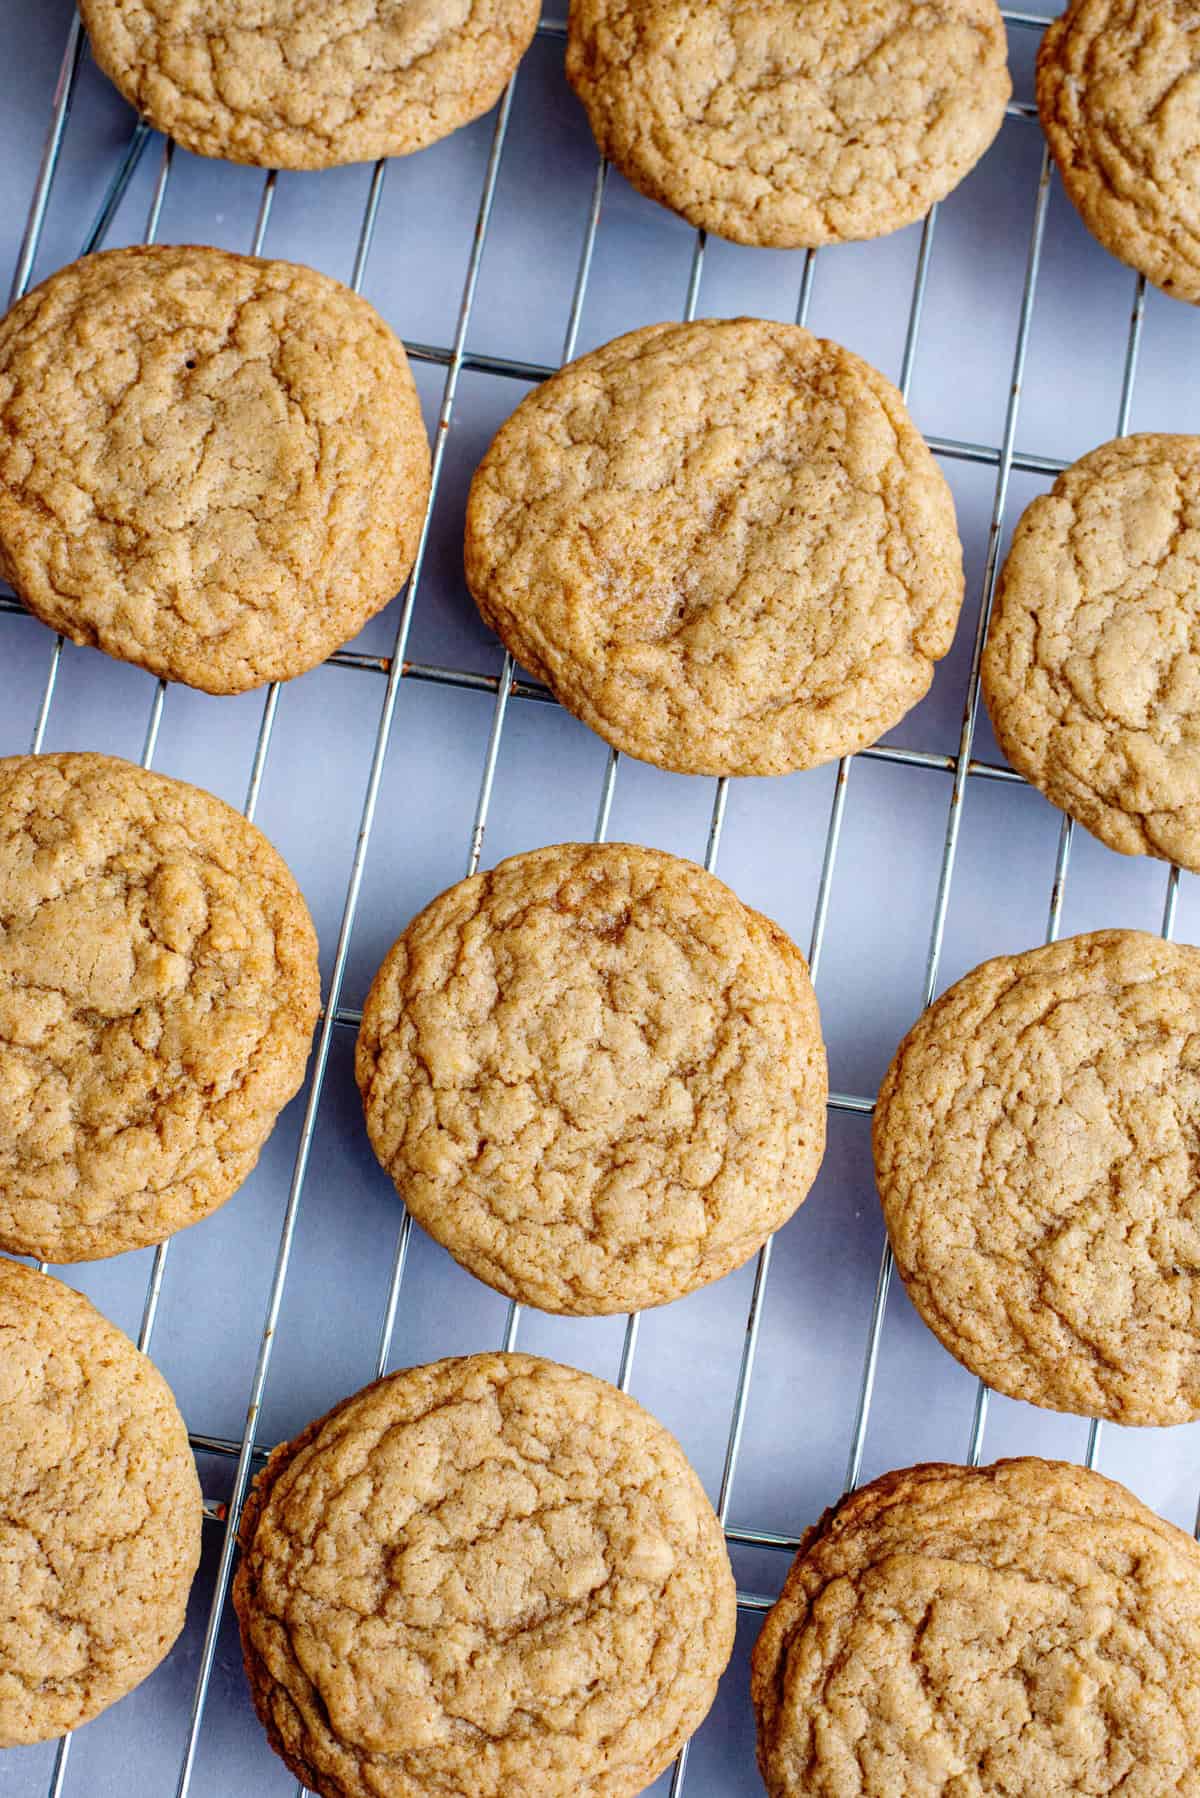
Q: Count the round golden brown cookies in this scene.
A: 12